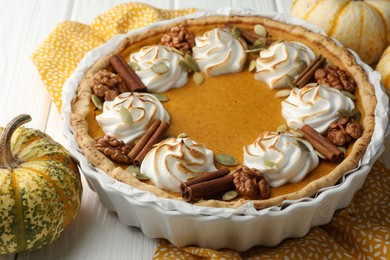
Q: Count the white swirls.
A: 7